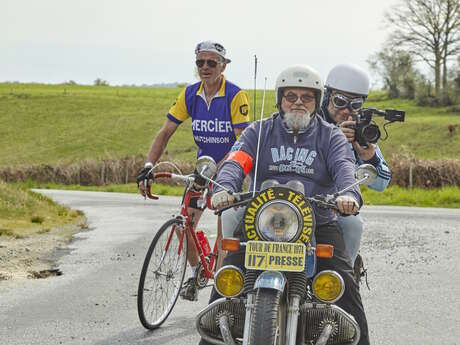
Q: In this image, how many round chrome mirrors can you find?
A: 2